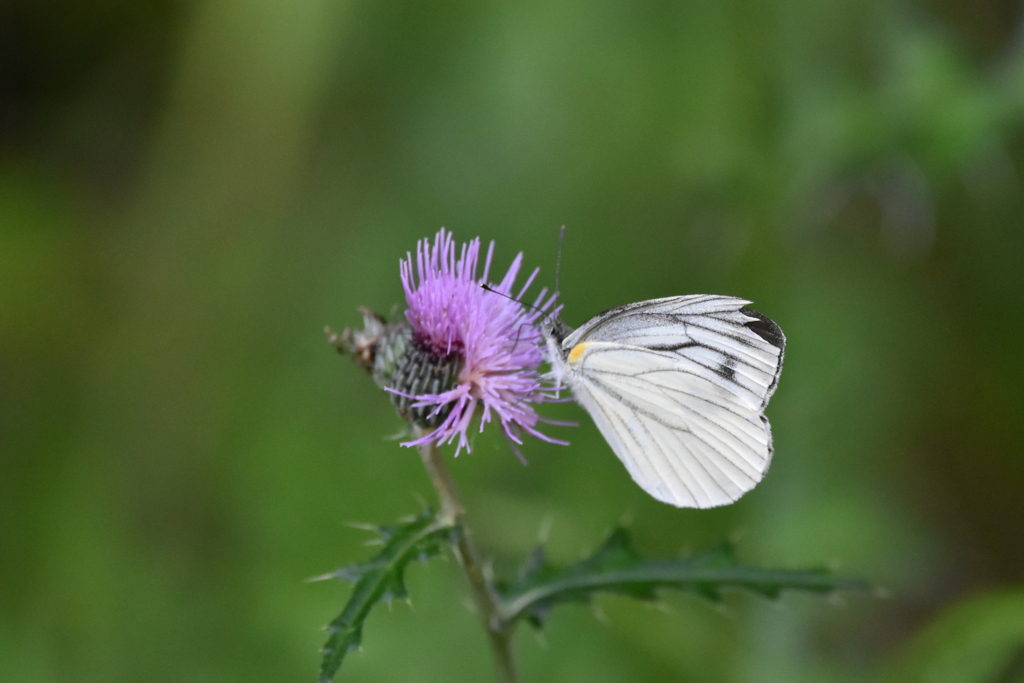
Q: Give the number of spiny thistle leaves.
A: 2